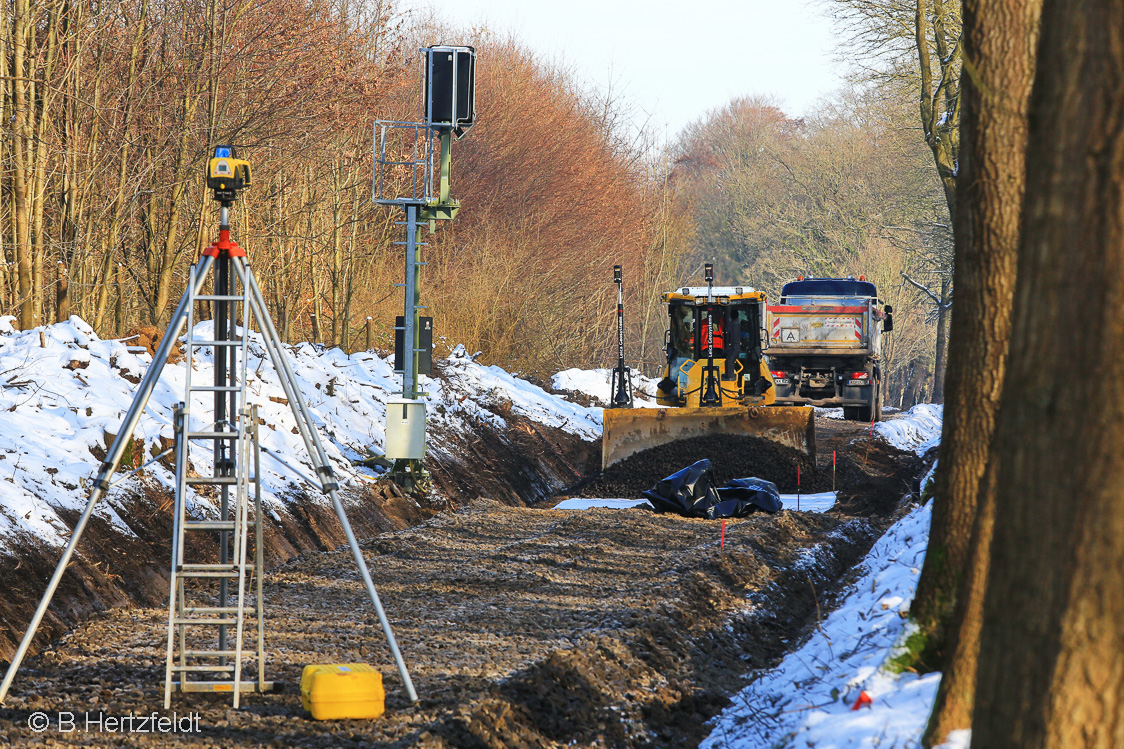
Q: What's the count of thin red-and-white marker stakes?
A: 4